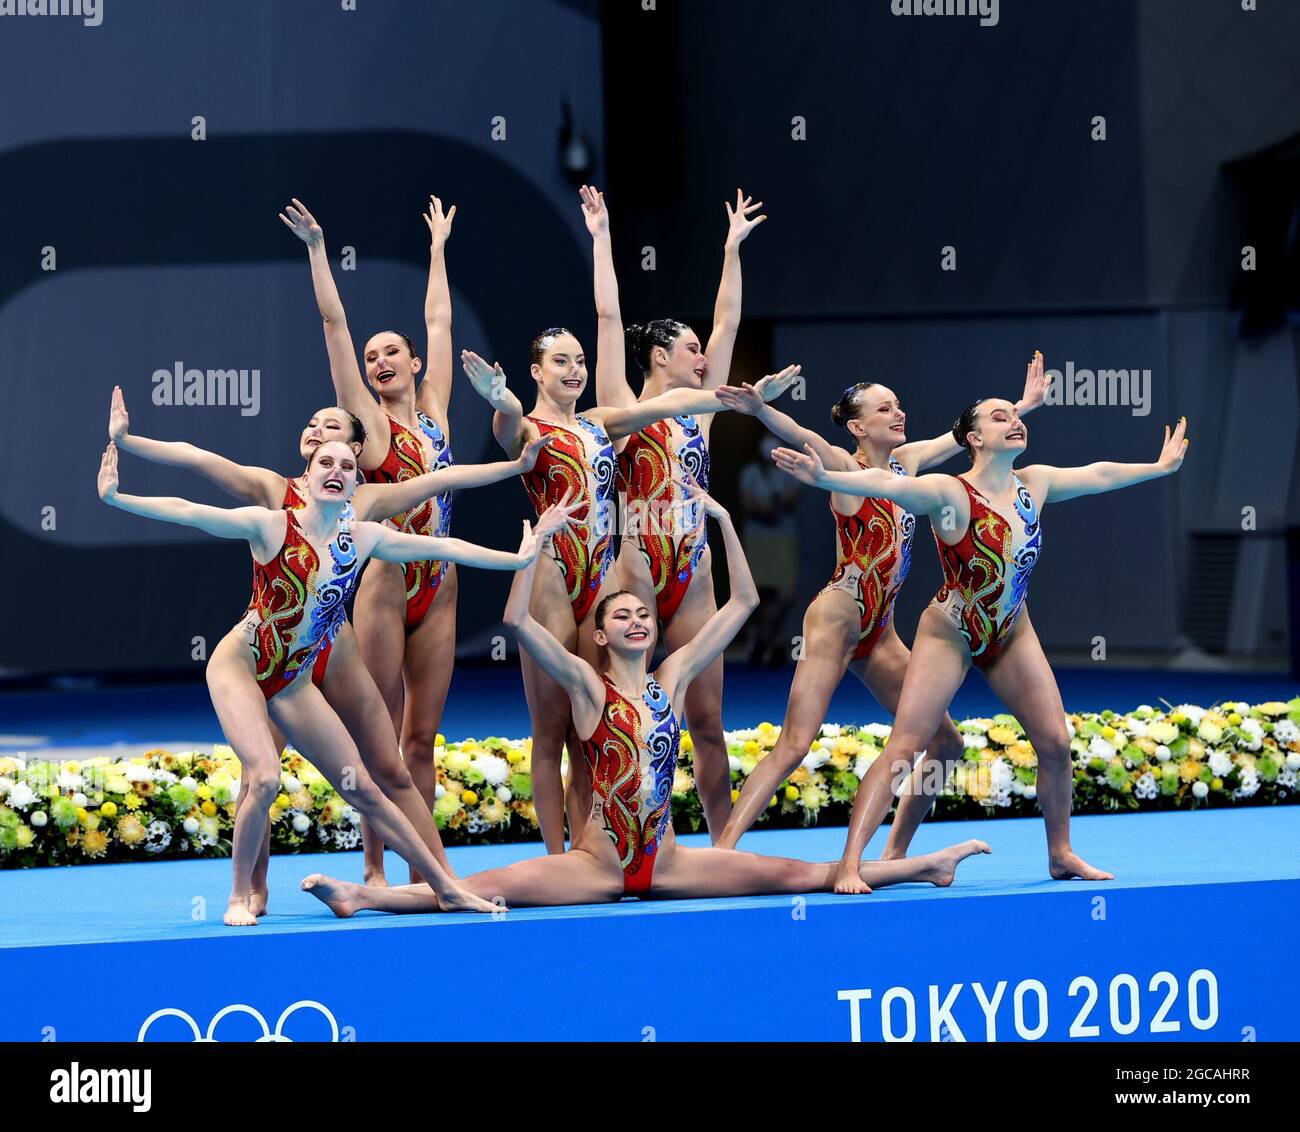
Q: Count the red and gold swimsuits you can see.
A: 8